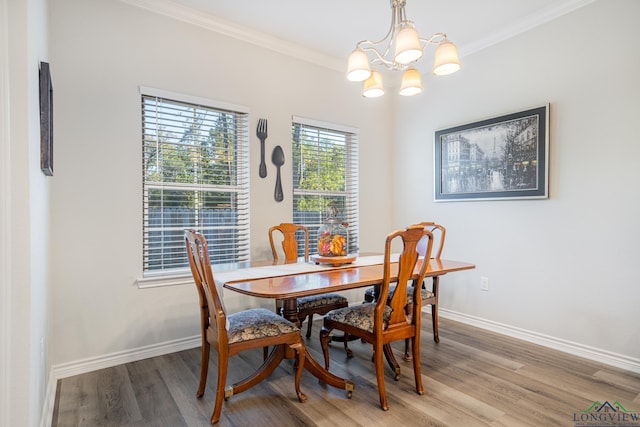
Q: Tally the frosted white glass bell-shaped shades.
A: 5